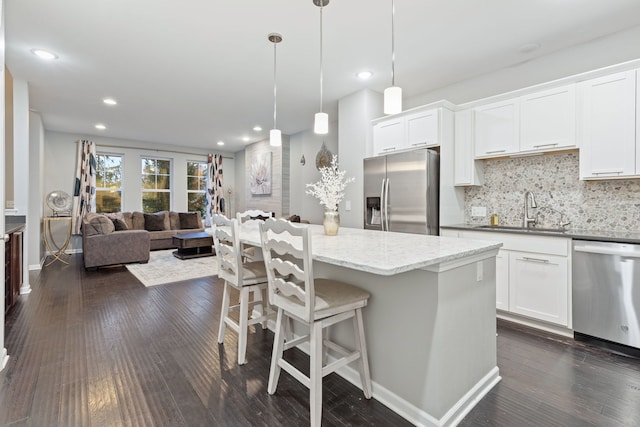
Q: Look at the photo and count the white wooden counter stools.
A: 3